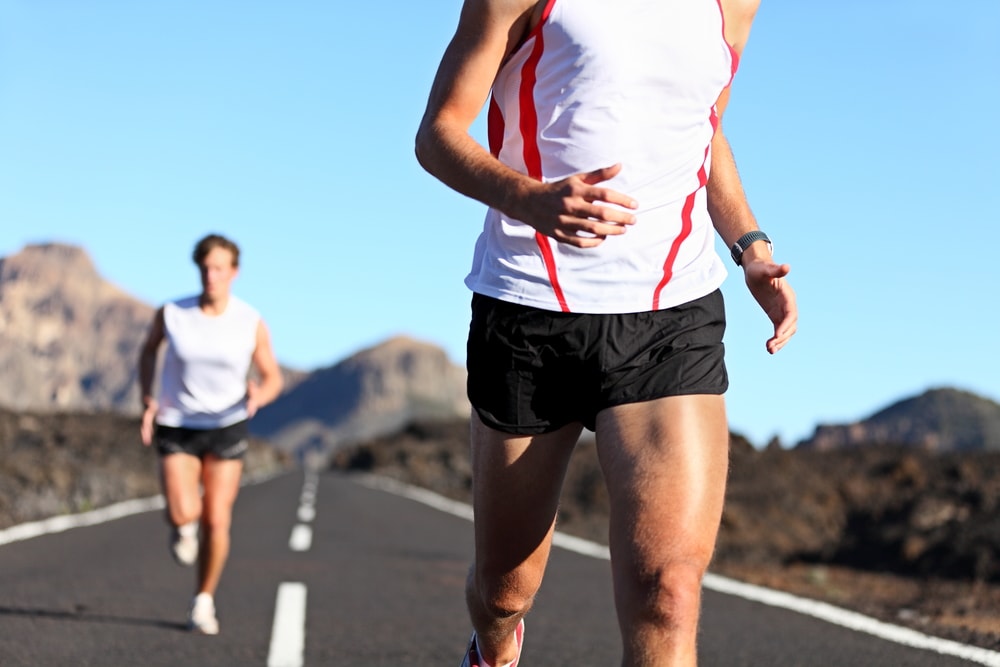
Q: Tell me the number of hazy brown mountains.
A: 3